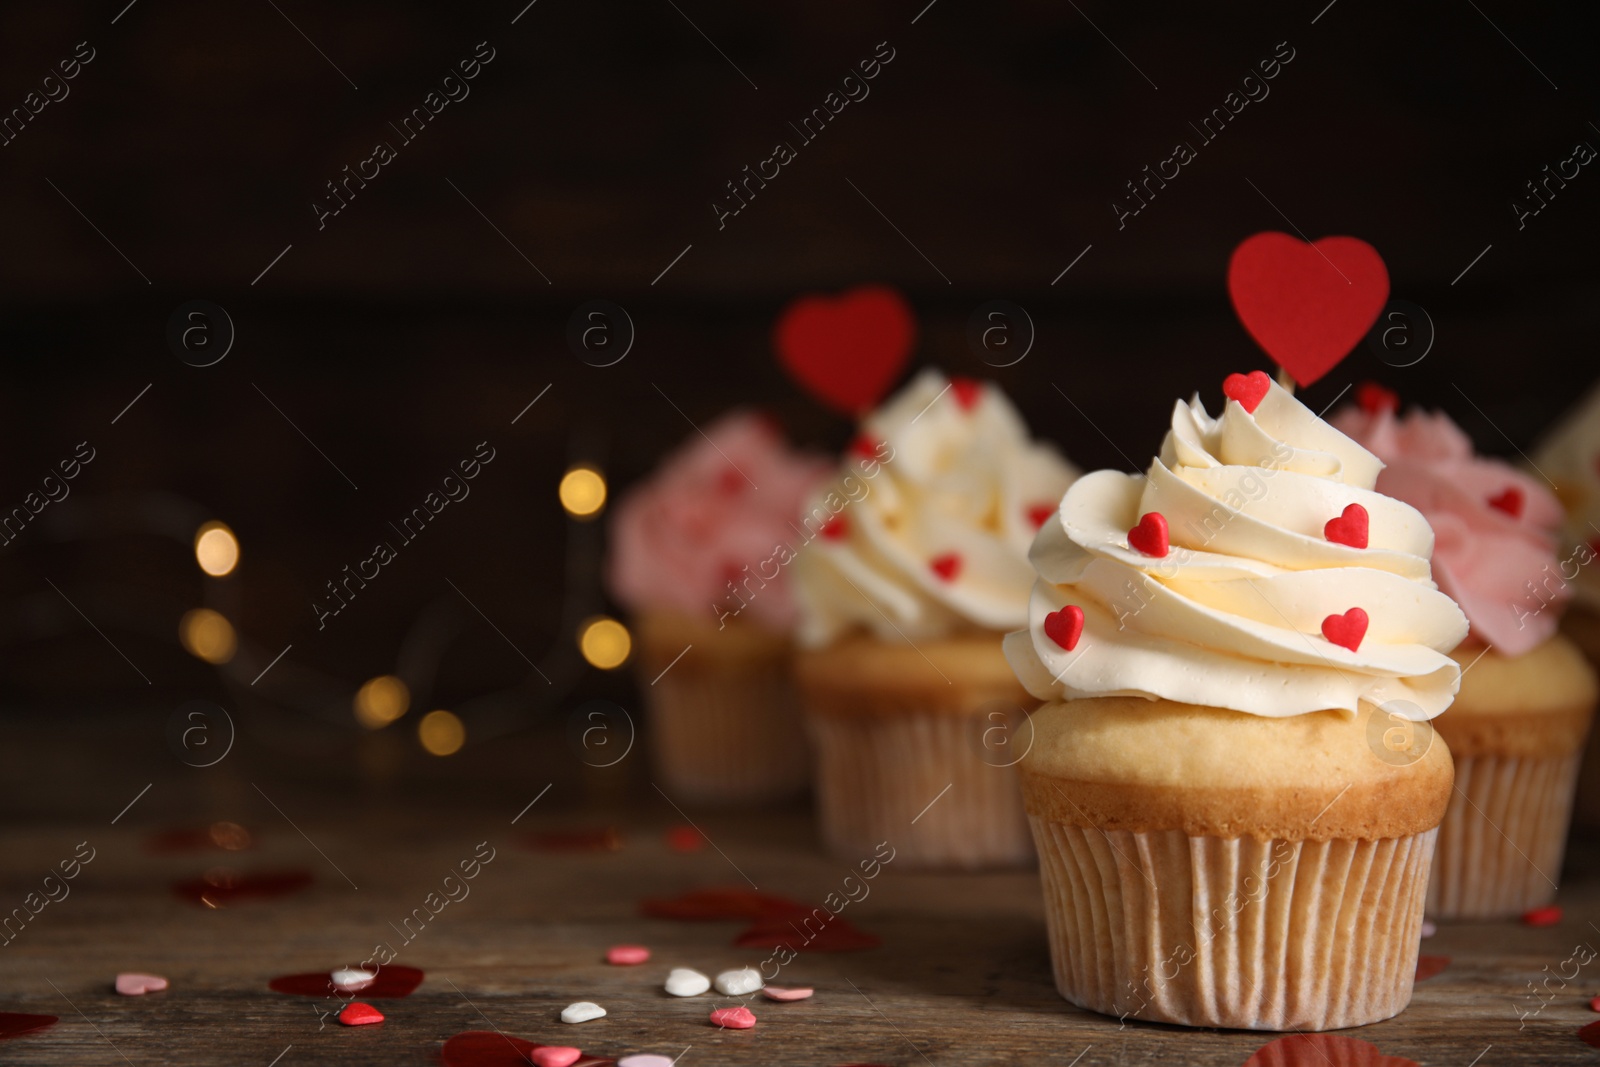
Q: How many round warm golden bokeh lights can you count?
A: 6